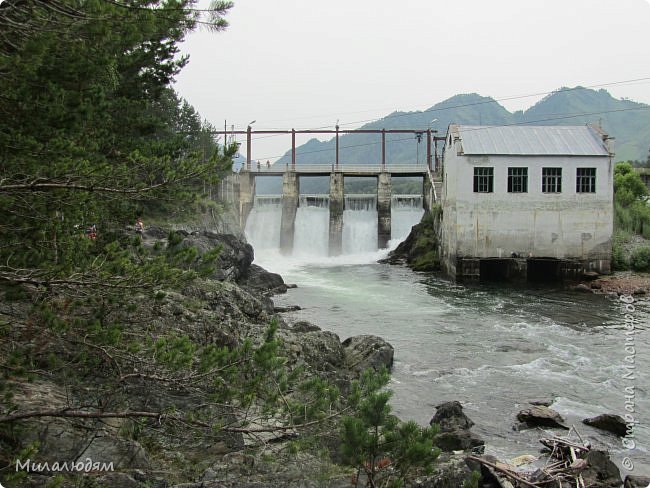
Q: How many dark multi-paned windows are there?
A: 4